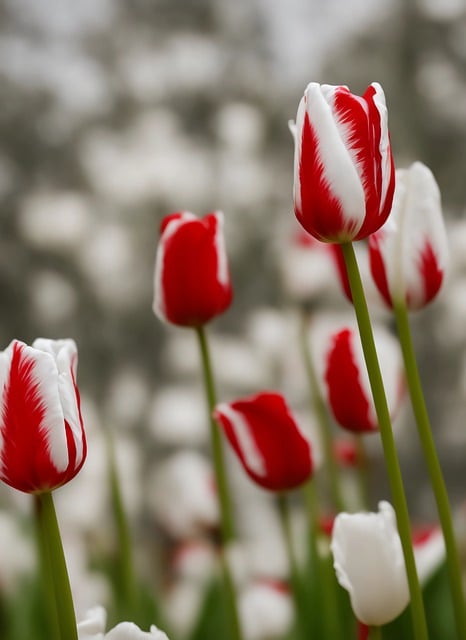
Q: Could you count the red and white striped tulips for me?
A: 6